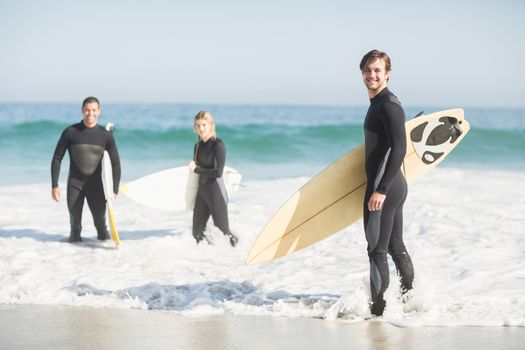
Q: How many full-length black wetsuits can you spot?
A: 3